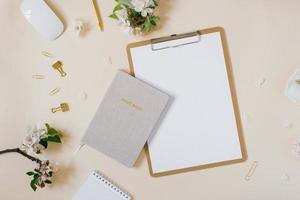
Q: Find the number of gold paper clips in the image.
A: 4